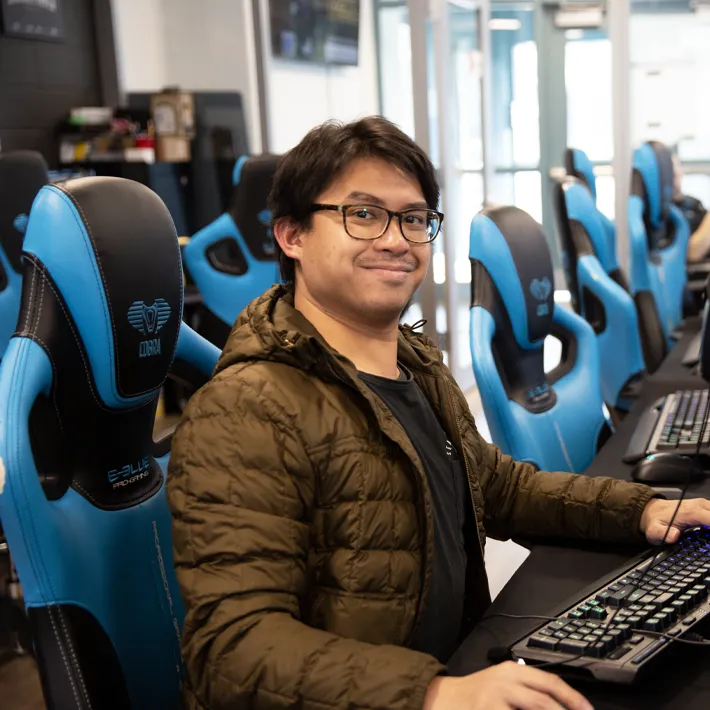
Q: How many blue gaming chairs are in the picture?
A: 7